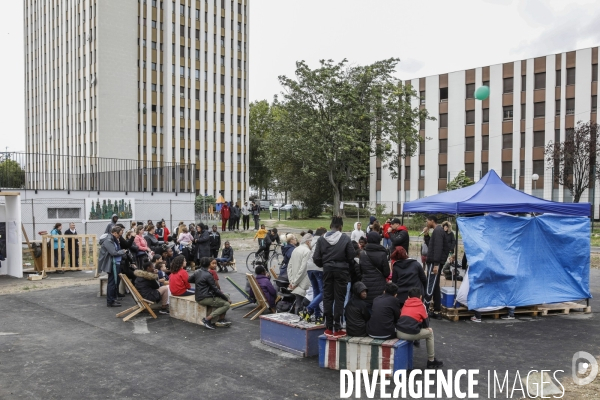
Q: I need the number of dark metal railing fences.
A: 1